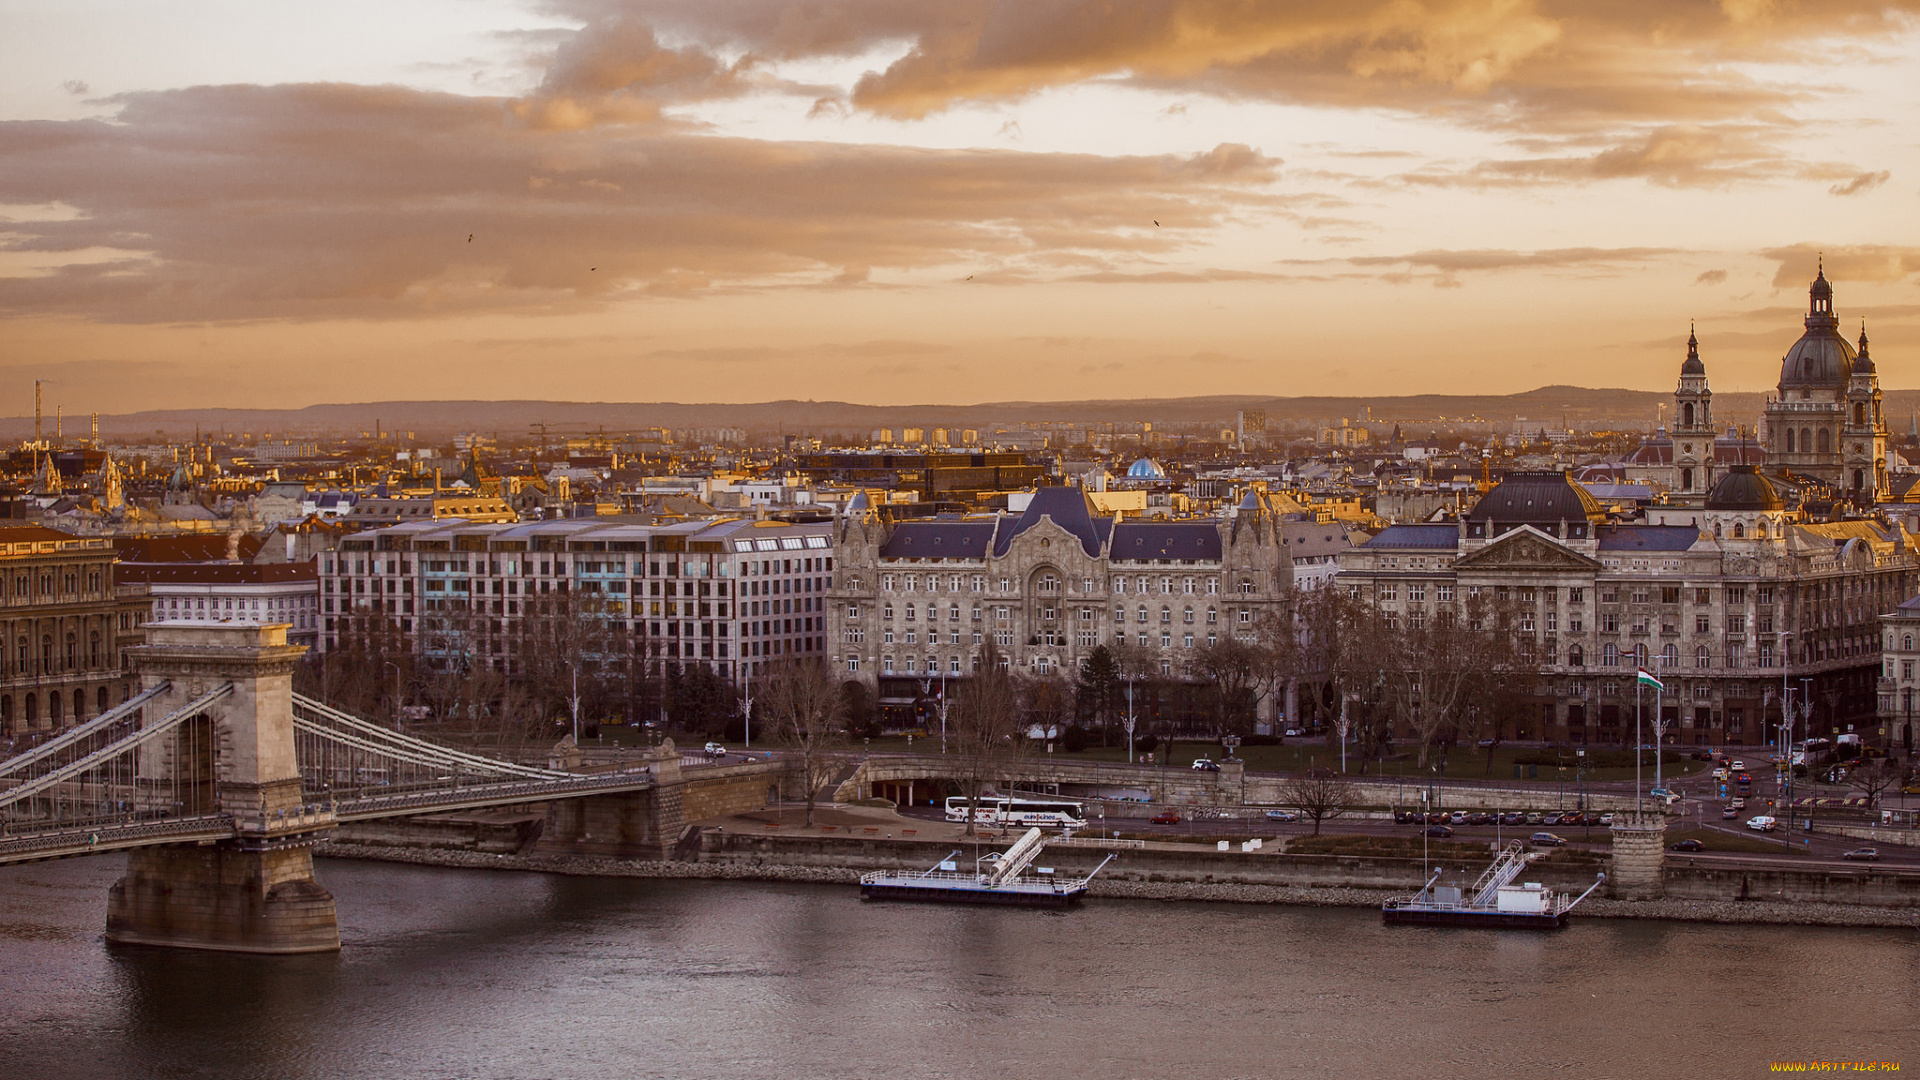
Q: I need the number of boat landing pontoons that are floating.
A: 2